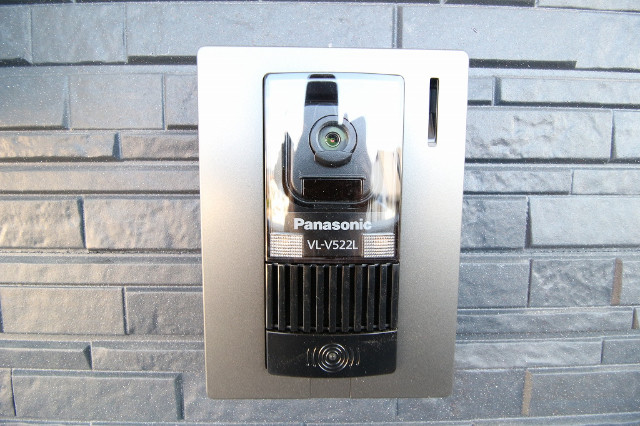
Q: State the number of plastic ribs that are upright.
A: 11